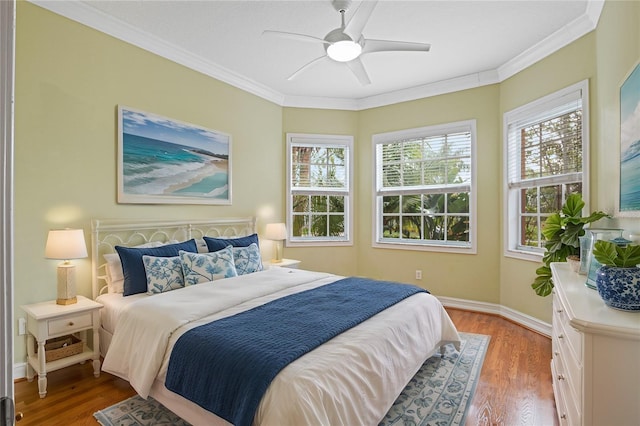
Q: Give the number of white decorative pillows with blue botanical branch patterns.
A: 3